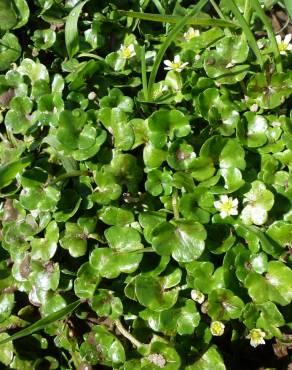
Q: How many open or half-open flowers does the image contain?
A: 8